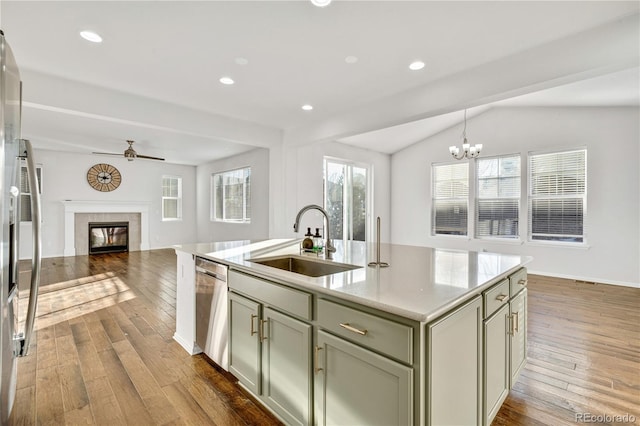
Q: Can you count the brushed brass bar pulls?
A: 8